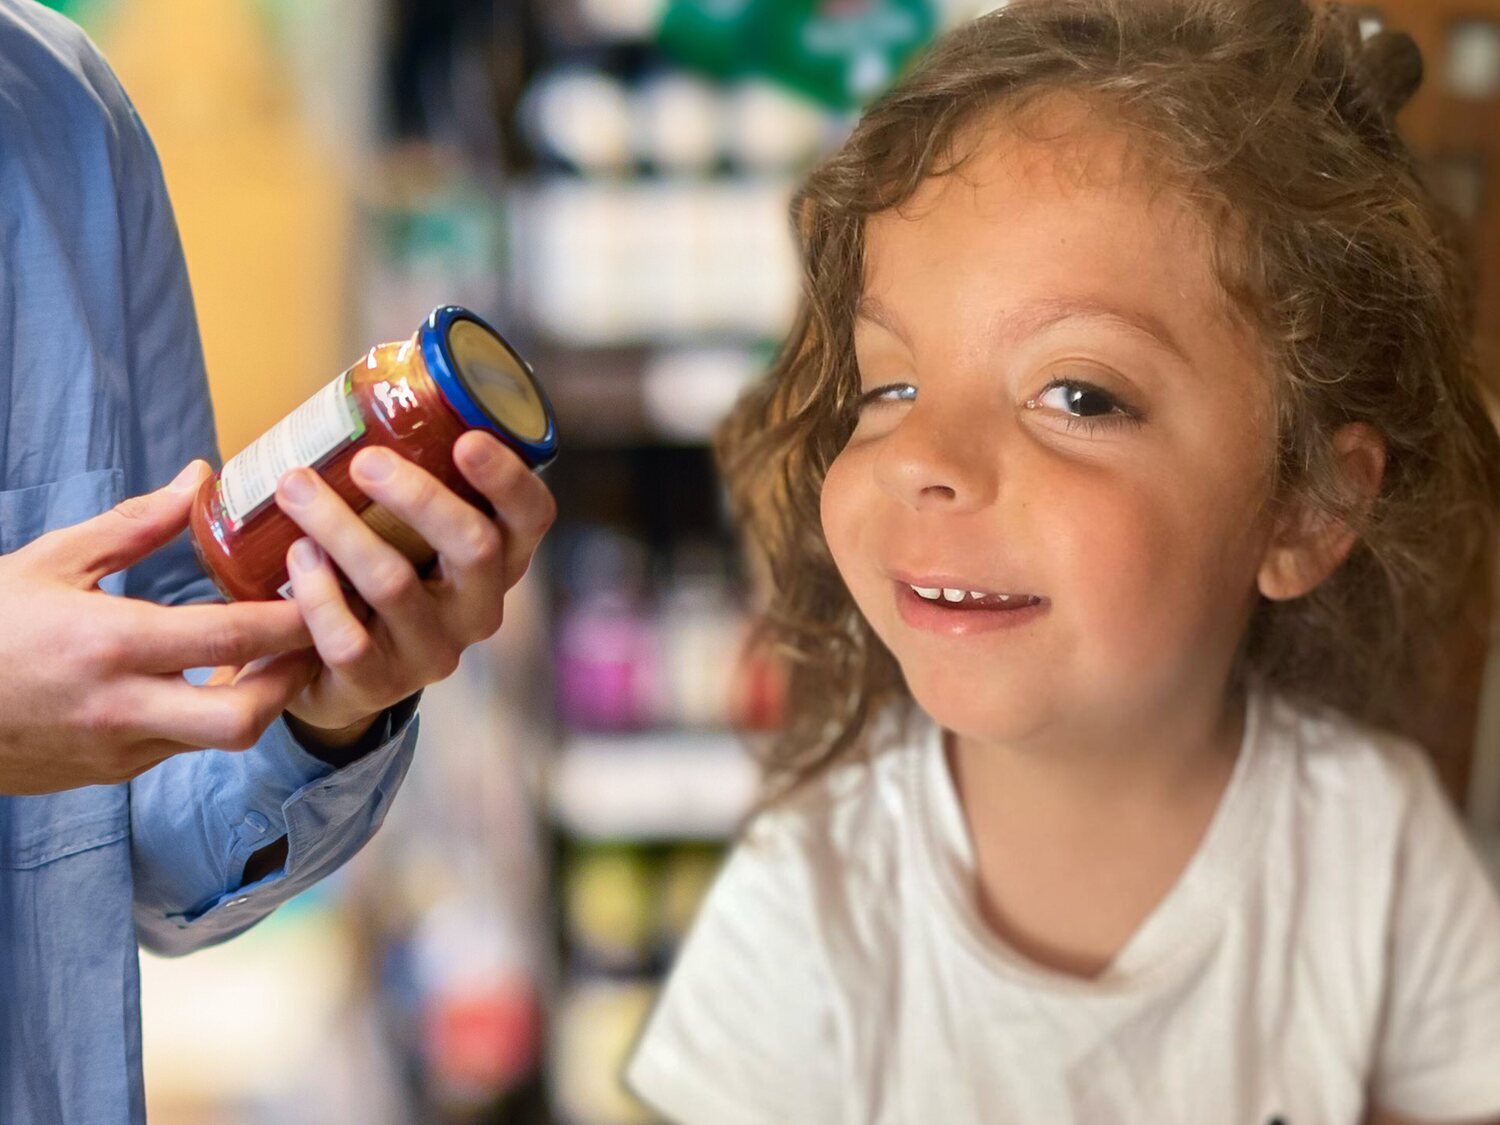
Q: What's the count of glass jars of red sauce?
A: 1